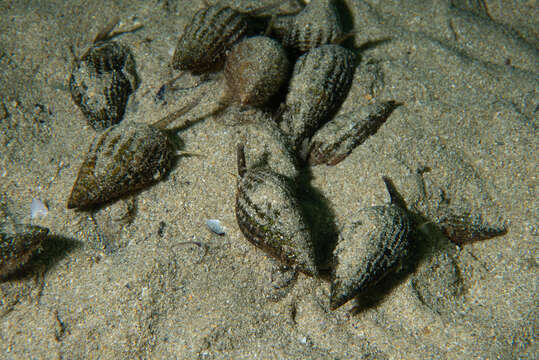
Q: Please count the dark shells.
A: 11